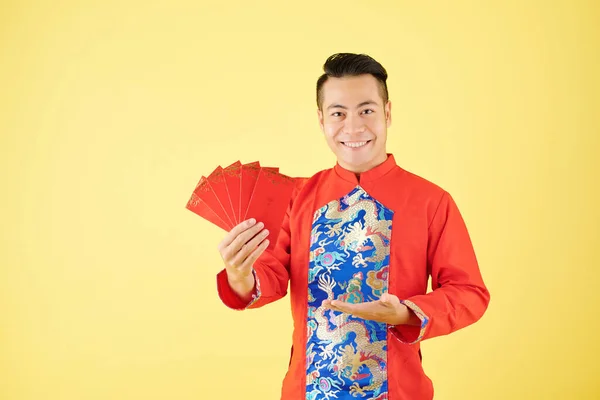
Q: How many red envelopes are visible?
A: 6